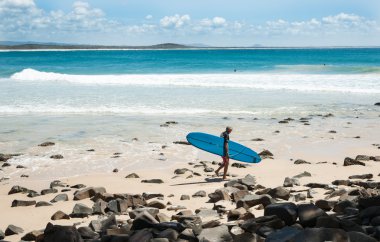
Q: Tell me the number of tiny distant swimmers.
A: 2